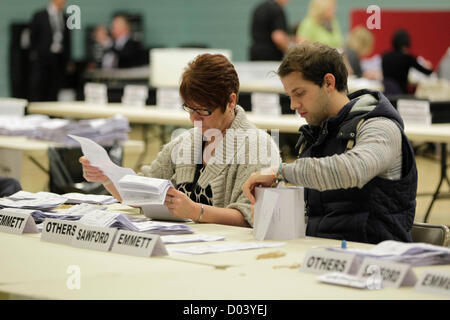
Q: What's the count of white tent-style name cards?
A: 7